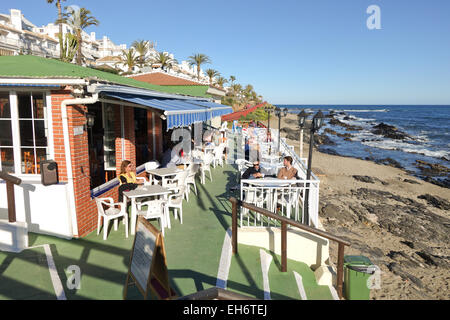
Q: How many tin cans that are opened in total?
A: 0